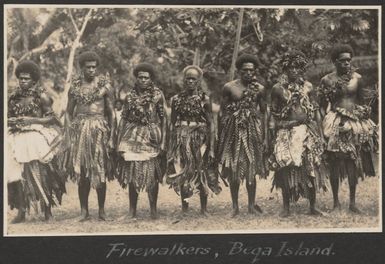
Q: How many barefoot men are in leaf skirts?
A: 7